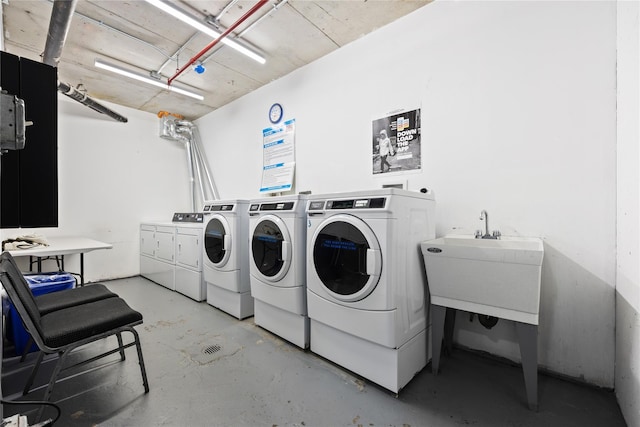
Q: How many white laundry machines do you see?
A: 6